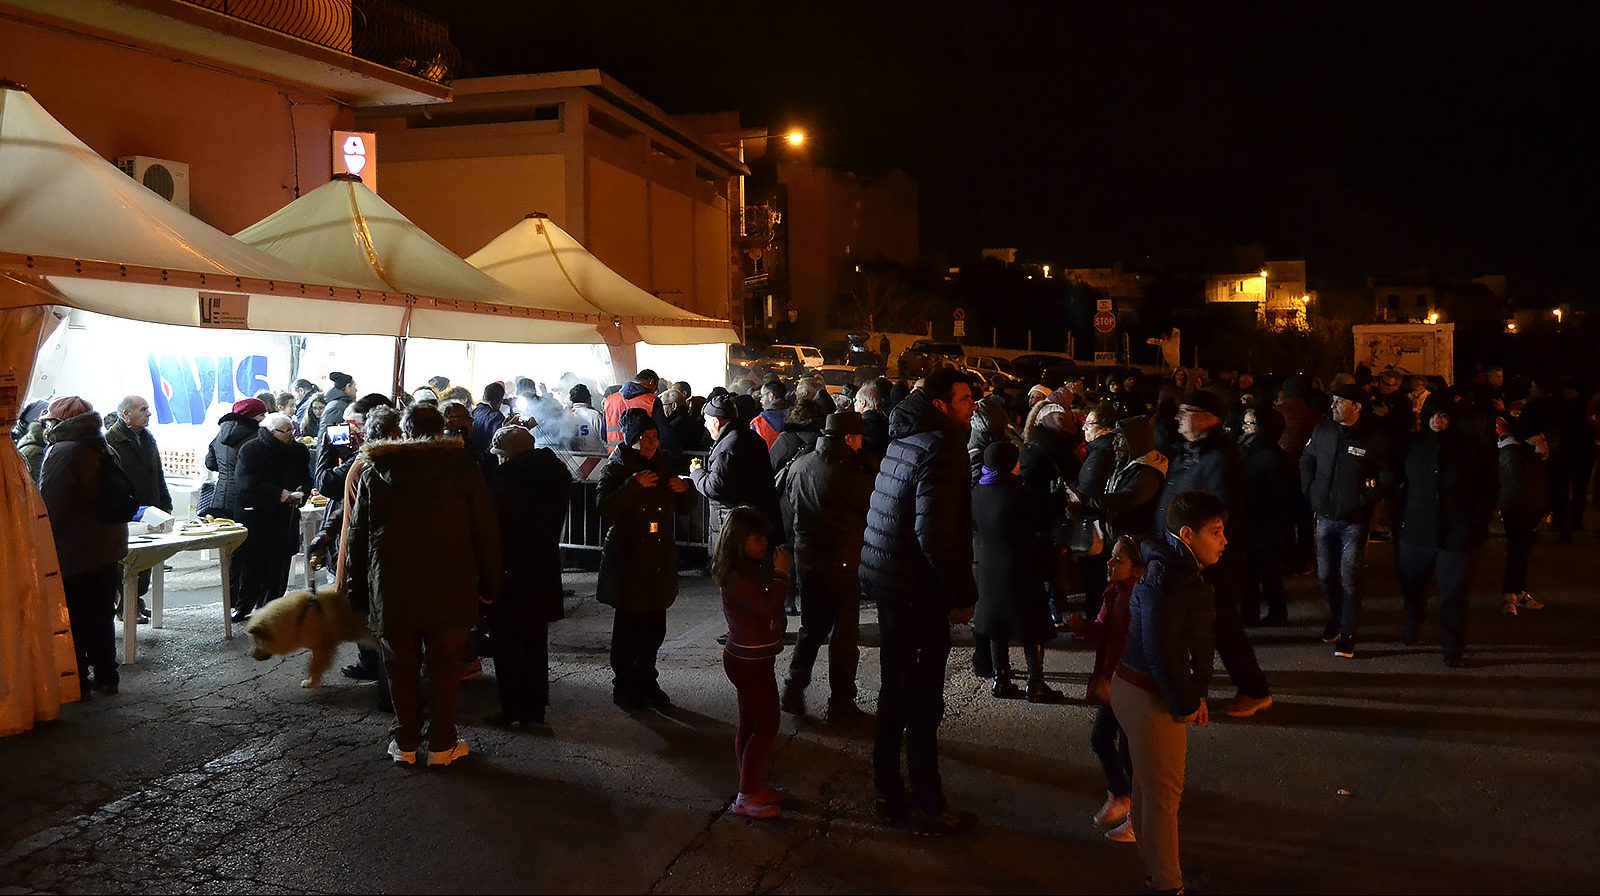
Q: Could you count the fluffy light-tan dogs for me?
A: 1